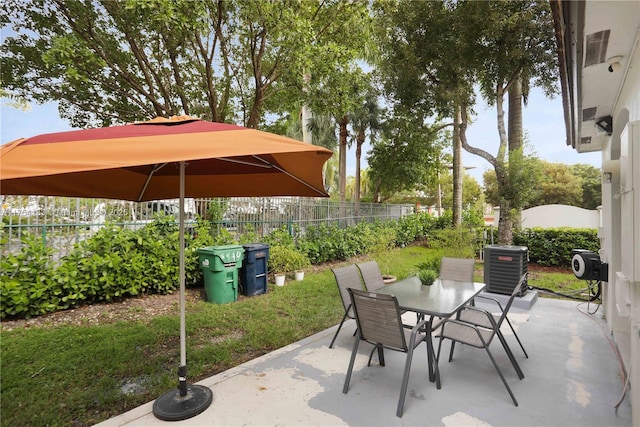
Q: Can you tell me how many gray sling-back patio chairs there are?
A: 6